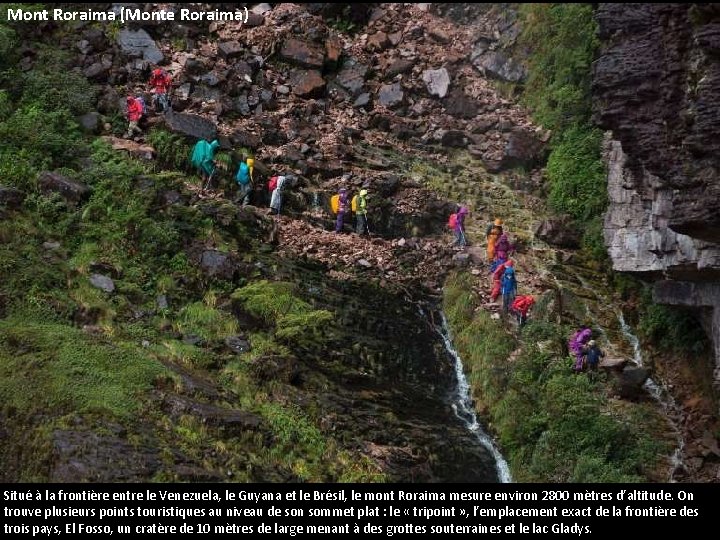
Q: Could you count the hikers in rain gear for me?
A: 15